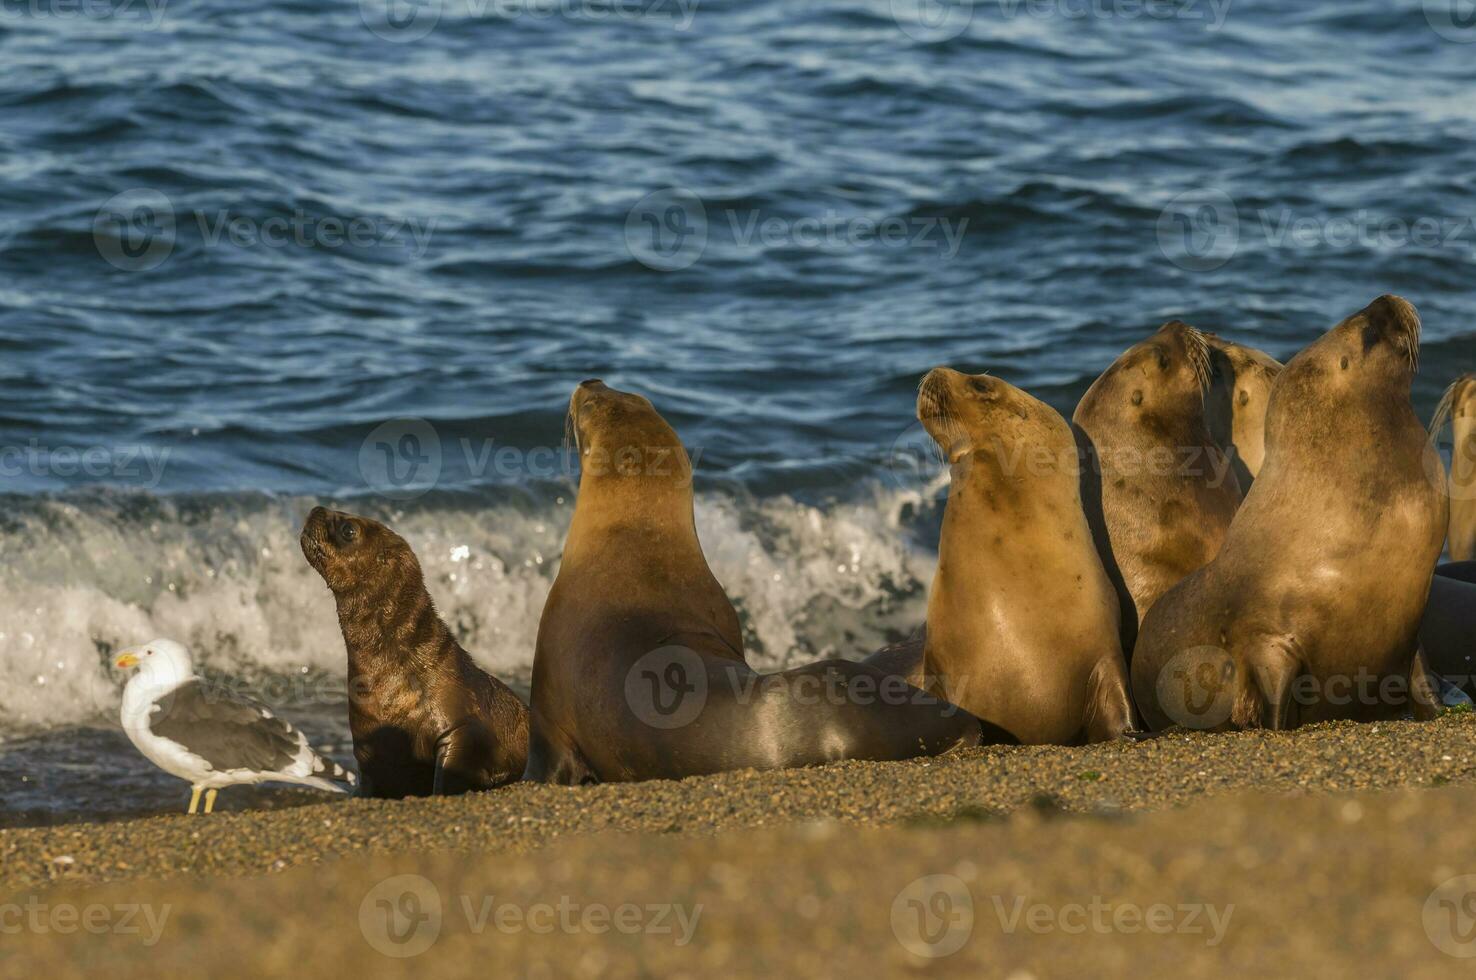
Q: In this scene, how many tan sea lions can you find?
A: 6